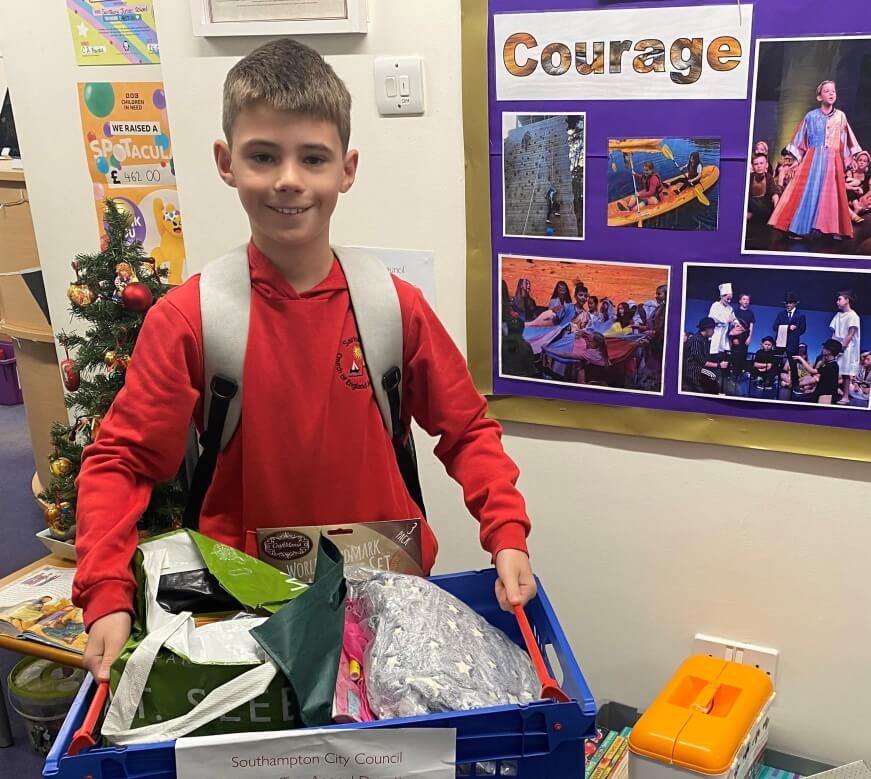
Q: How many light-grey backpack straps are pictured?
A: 2